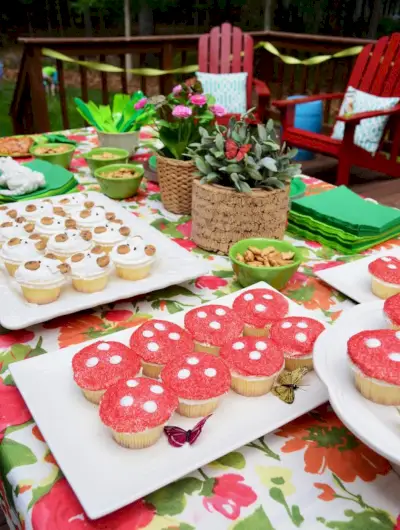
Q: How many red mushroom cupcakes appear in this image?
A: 11